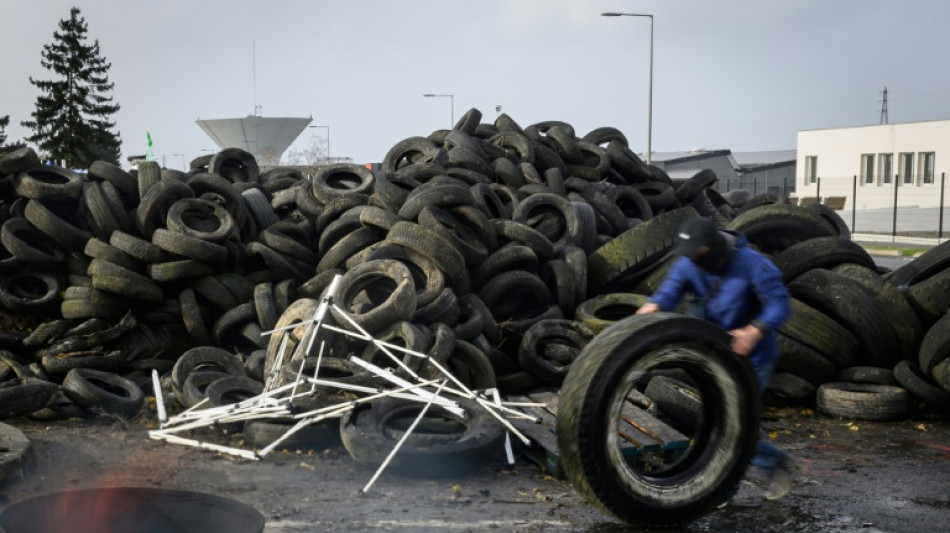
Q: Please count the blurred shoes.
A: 1